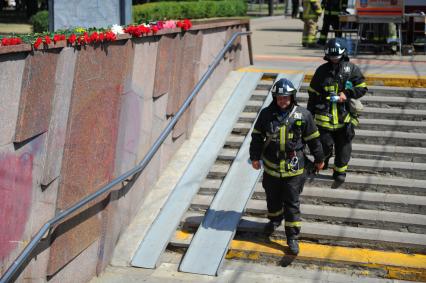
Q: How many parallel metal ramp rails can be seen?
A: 2